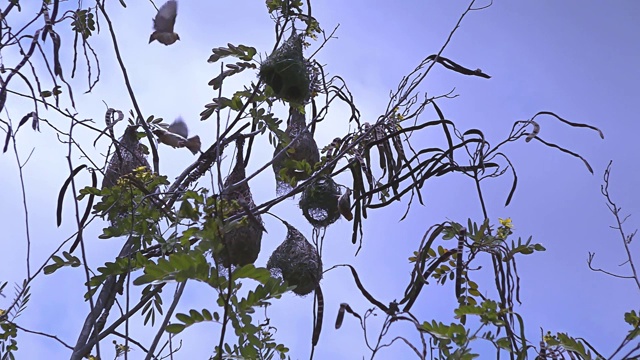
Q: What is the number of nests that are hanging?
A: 6